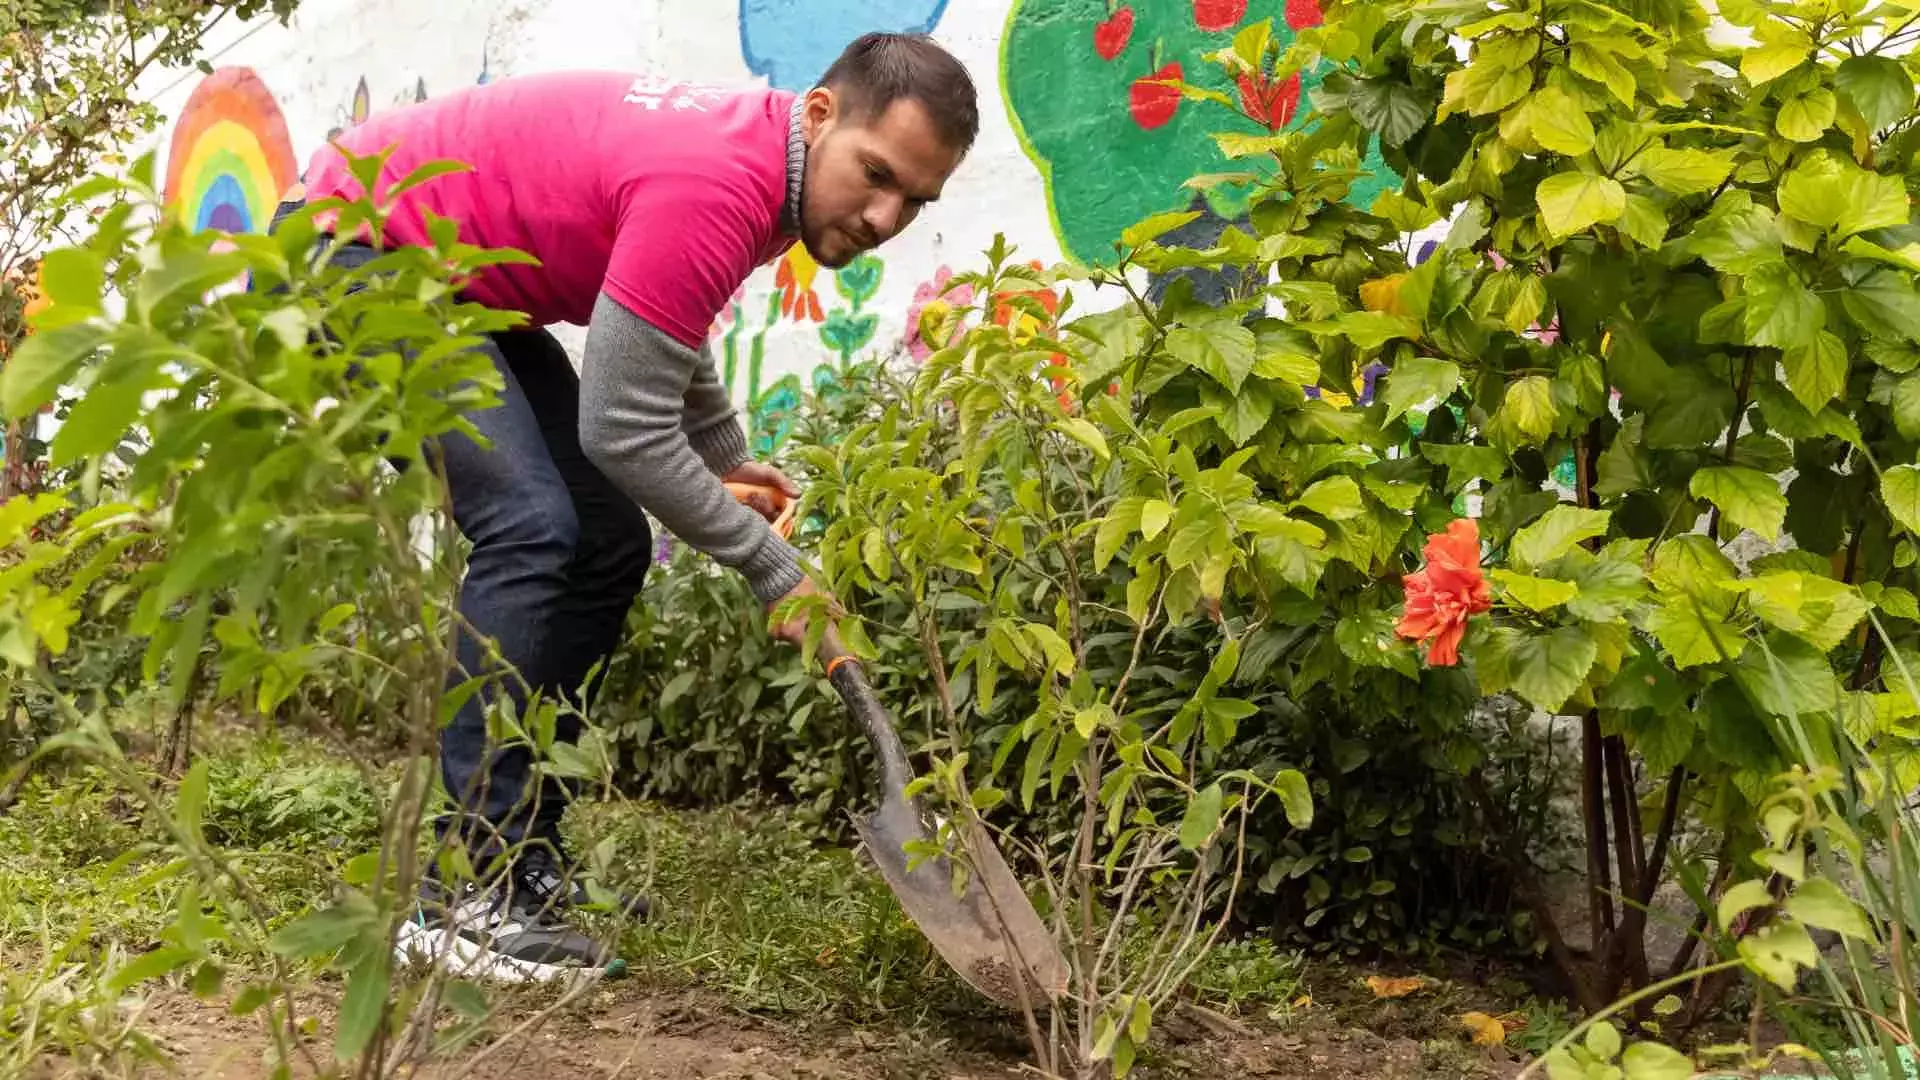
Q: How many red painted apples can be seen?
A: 5